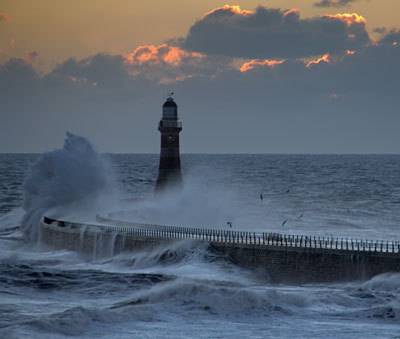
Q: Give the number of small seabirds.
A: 5